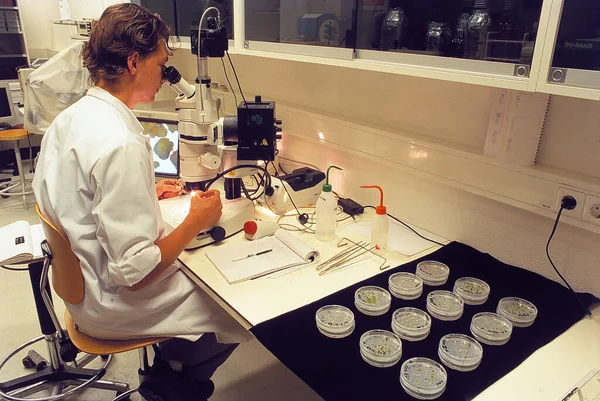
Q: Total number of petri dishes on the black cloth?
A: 12